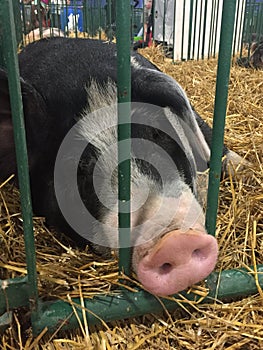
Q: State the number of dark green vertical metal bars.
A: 3